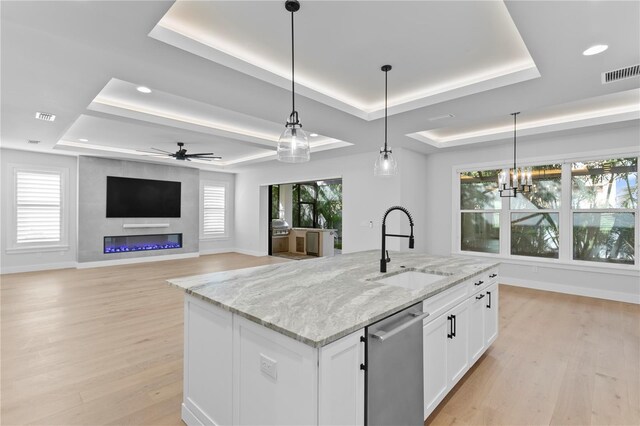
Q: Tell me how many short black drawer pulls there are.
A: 3